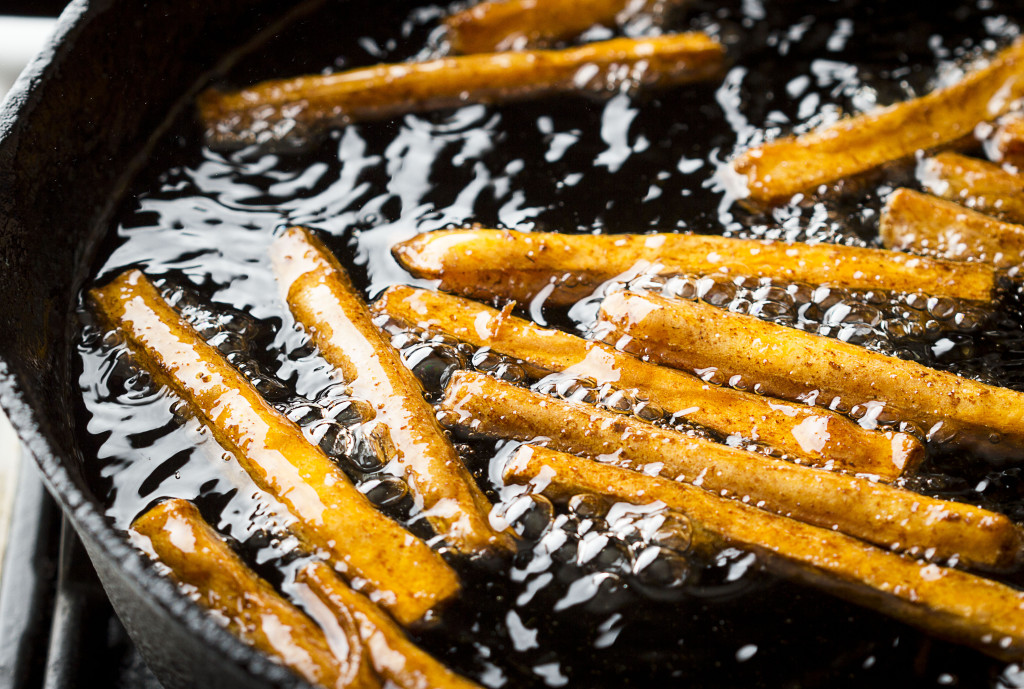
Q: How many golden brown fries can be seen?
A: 15